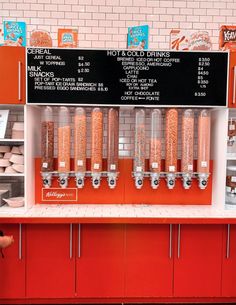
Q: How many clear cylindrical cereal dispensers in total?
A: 10